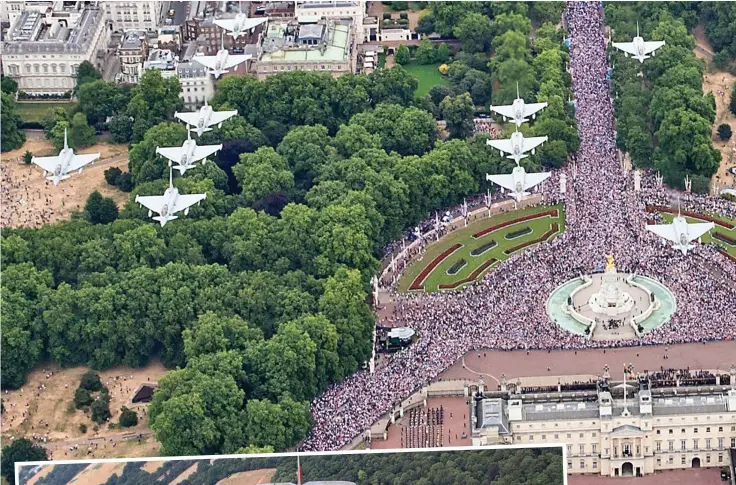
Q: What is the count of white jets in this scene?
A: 11